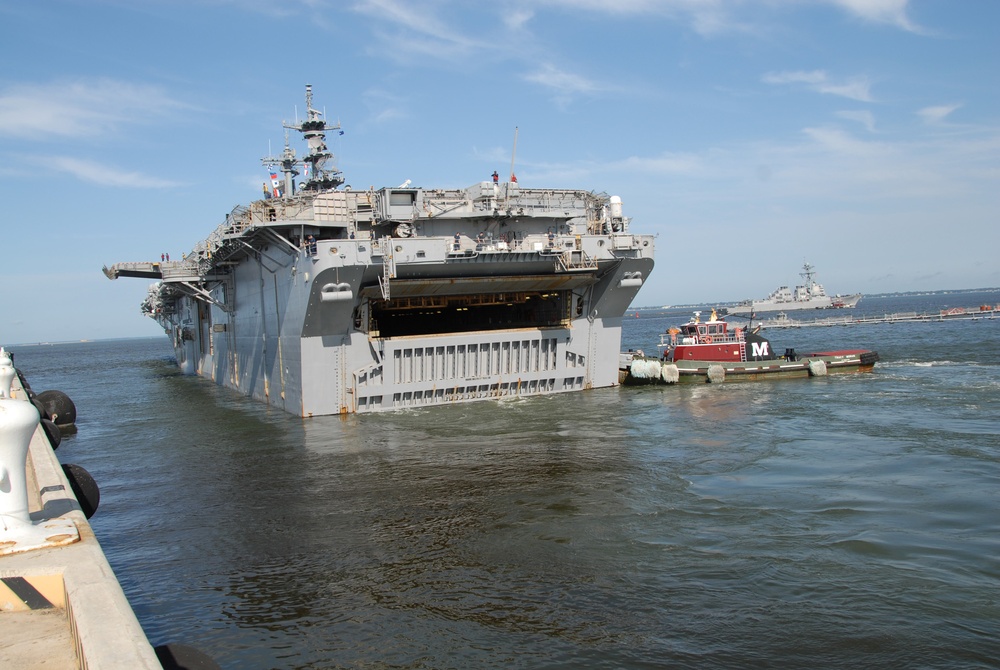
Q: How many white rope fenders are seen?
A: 5